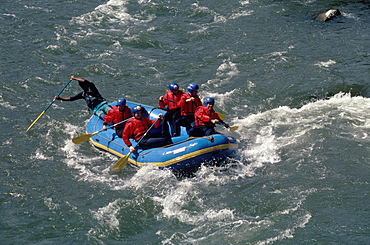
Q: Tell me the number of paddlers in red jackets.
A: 5